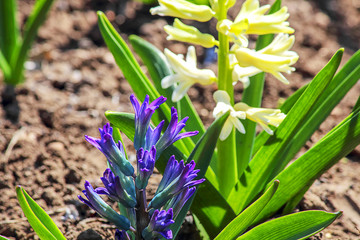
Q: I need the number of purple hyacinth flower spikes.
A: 1